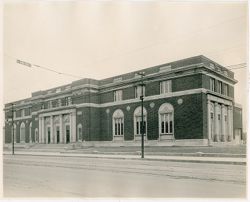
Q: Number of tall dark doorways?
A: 3